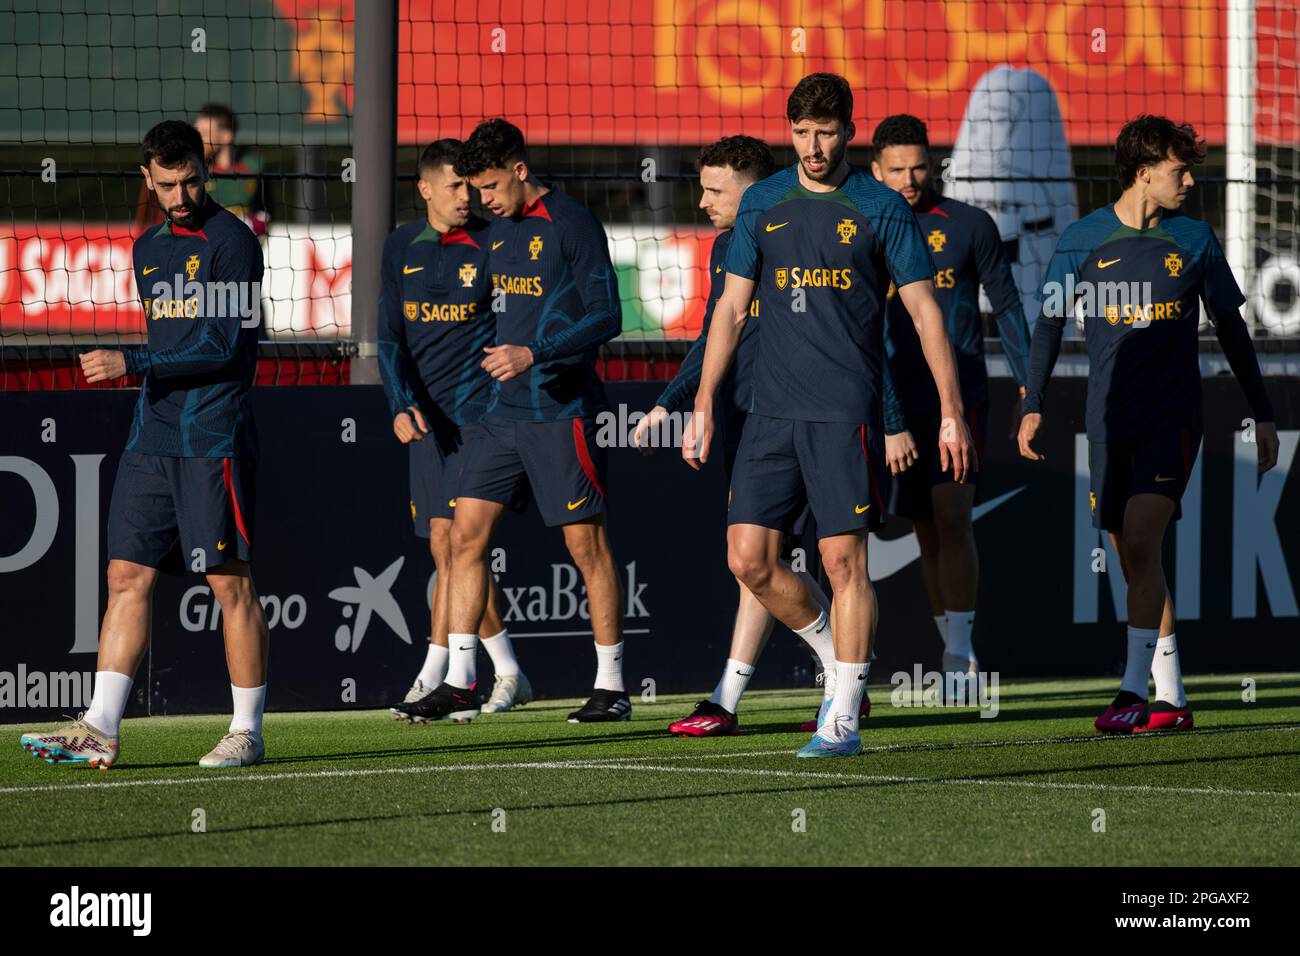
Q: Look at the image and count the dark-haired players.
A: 7